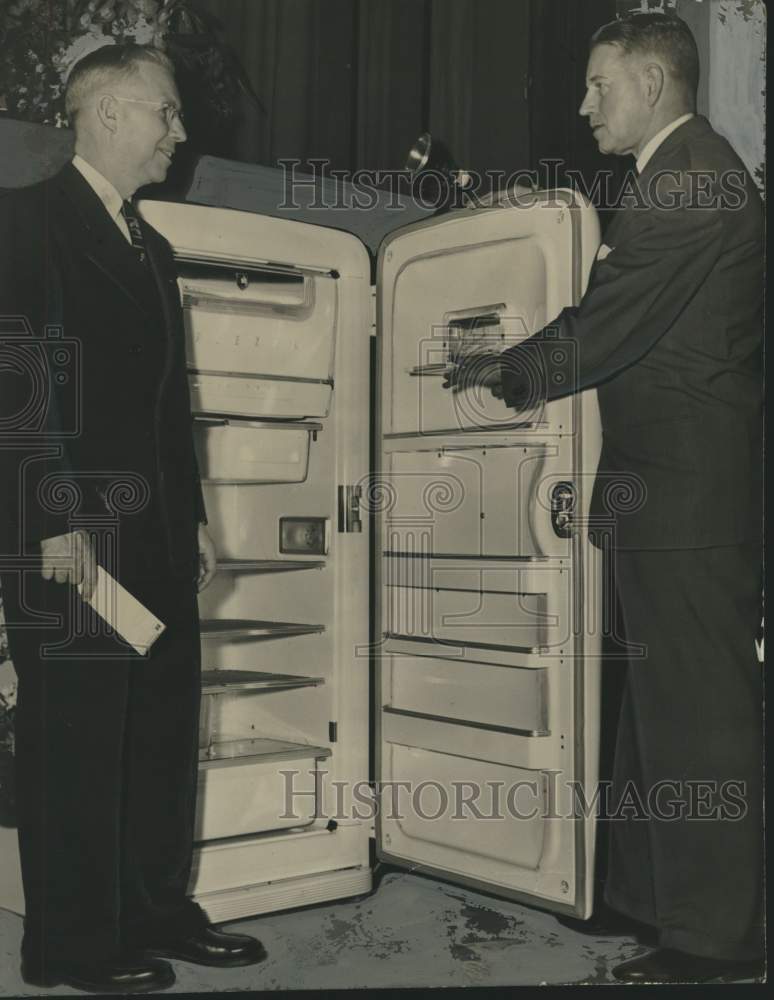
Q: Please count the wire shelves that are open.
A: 3